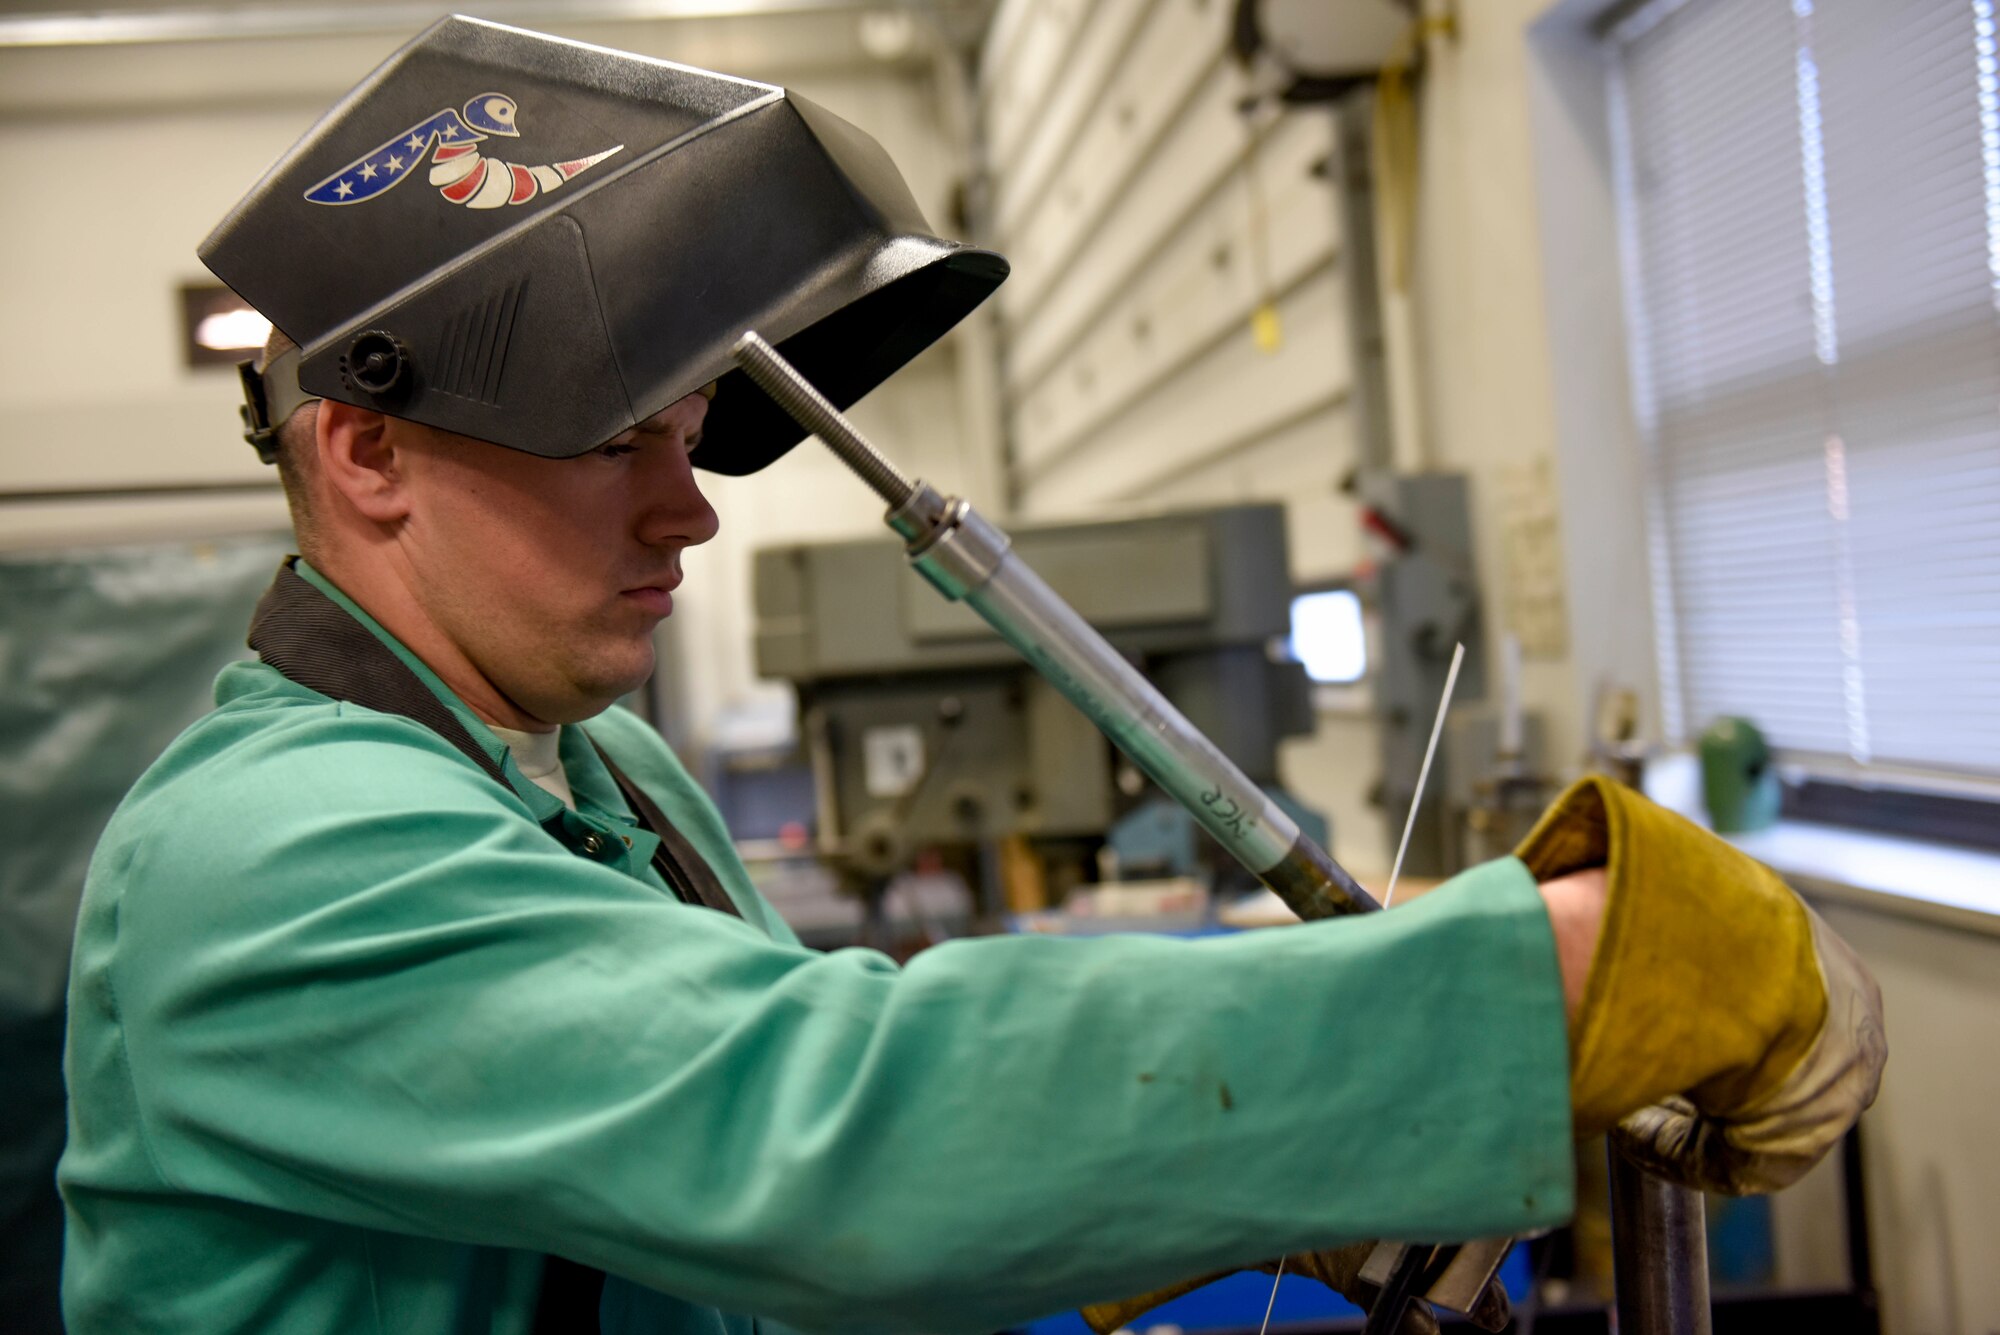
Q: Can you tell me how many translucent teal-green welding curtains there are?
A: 1